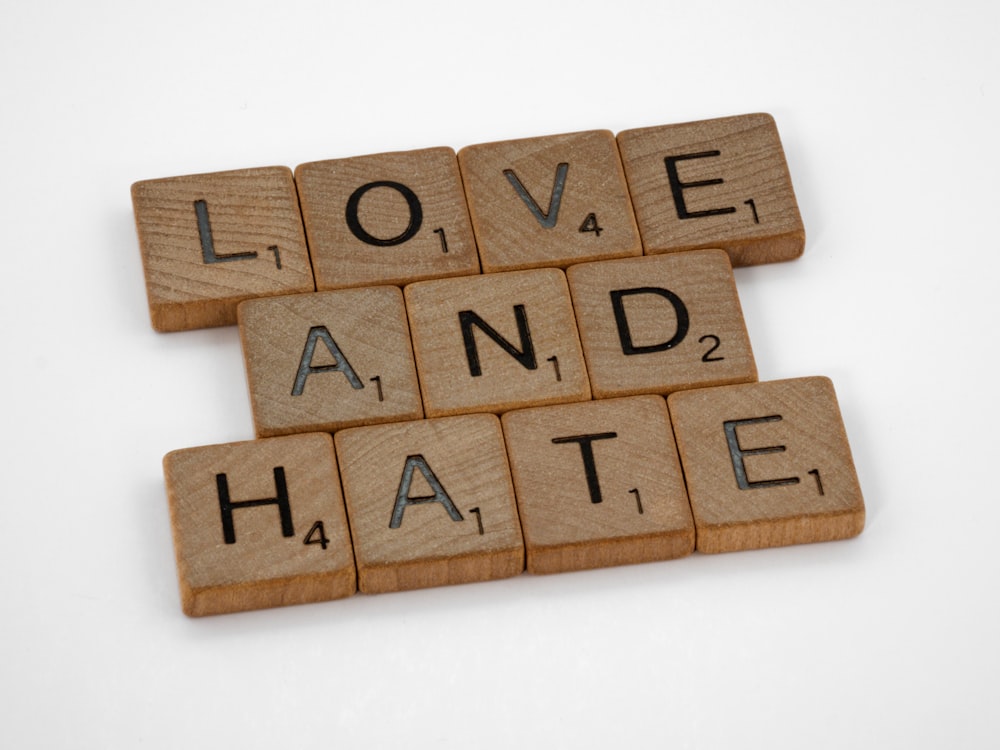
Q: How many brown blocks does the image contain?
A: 11